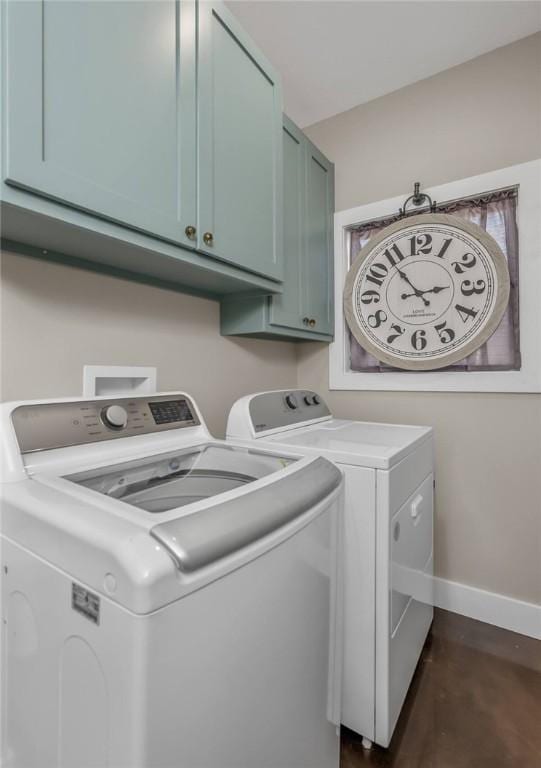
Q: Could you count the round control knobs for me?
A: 4